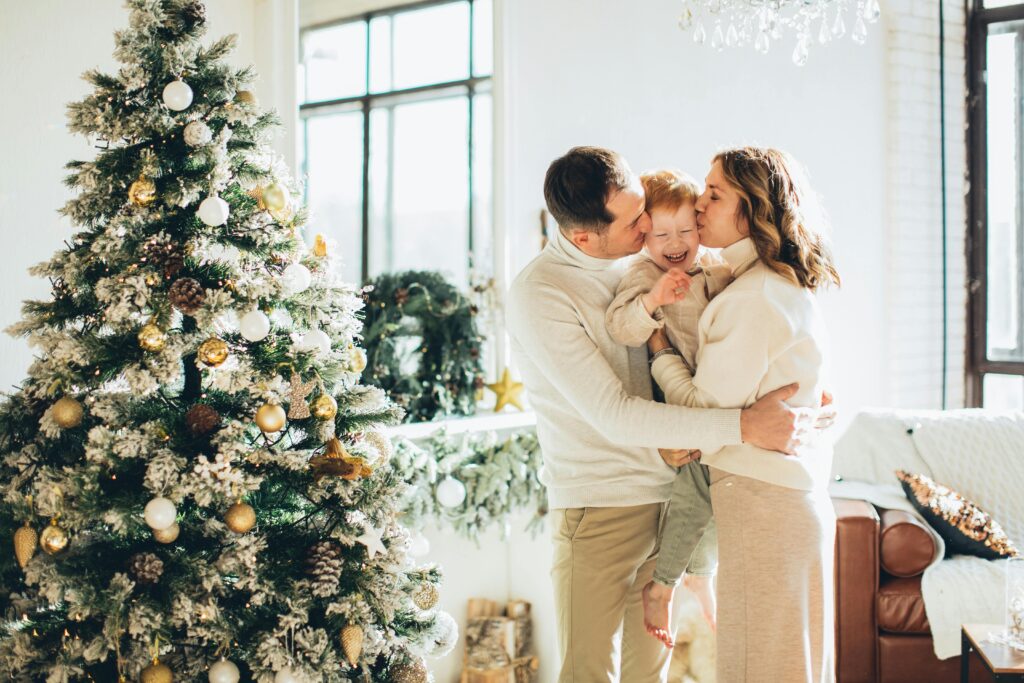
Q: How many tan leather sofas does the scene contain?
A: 1